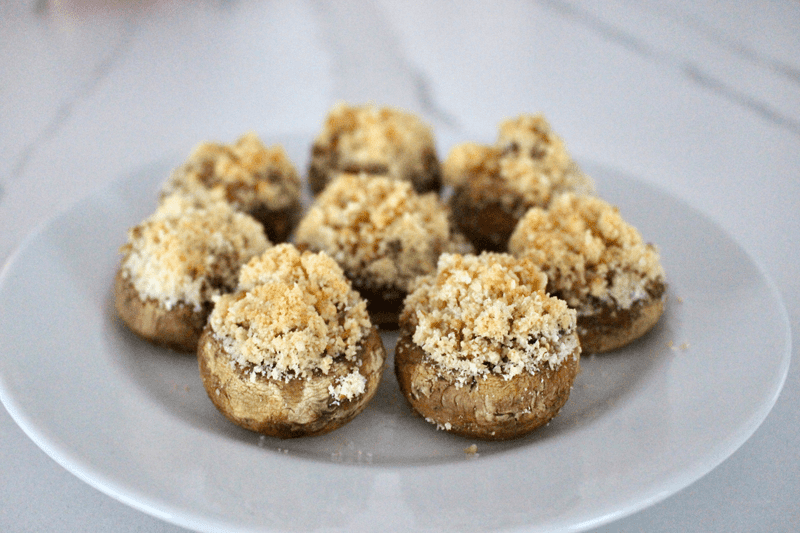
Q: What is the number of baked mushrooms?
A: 8